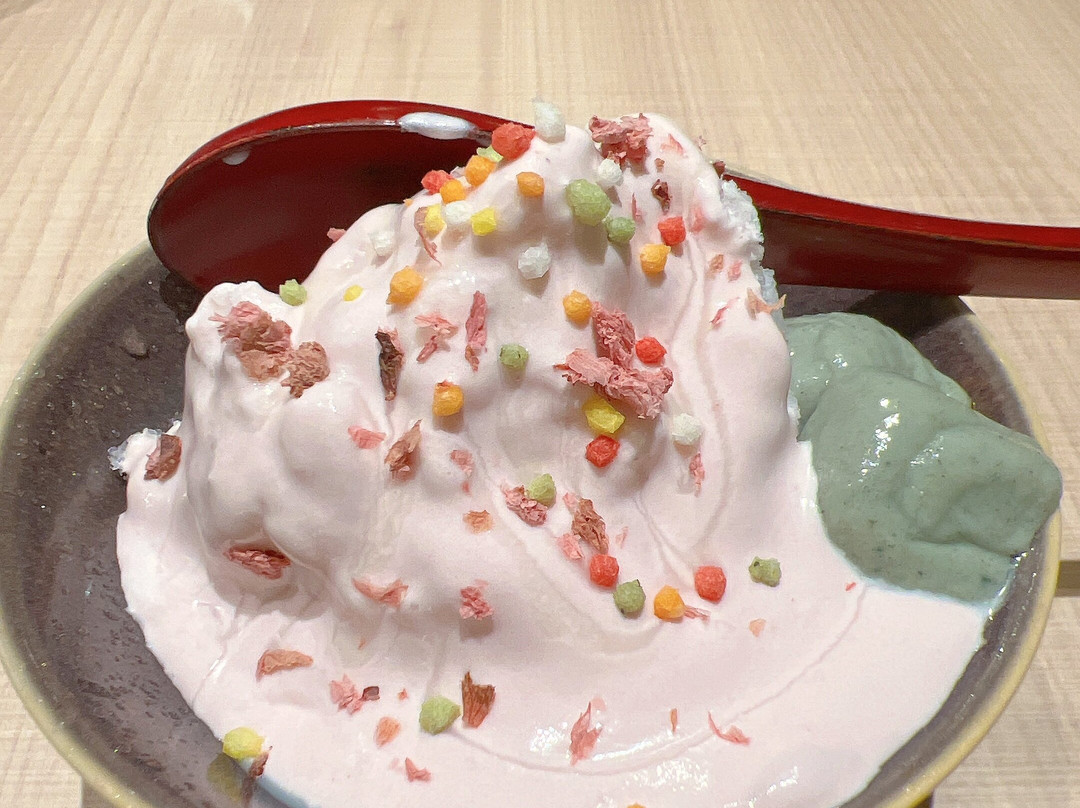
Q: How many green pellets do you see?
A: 9